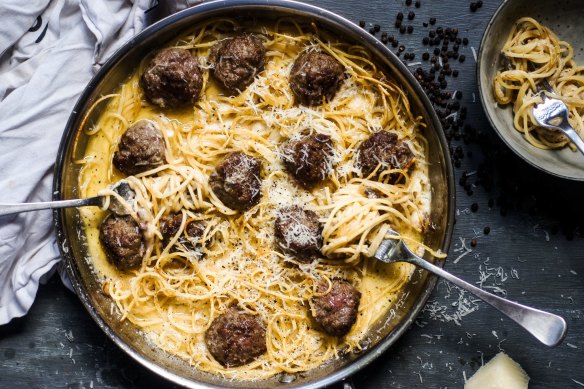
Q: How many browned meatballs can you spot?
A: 12